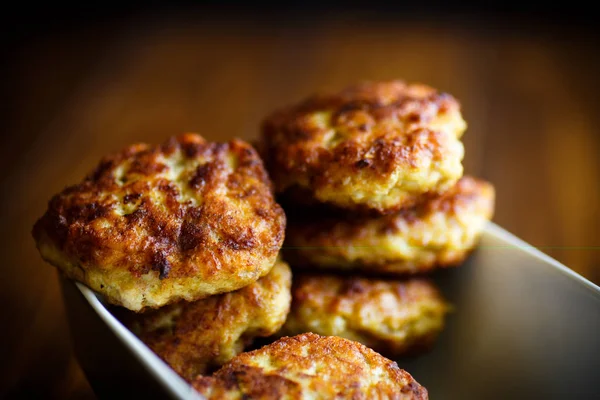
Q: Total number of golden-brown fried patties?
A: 6